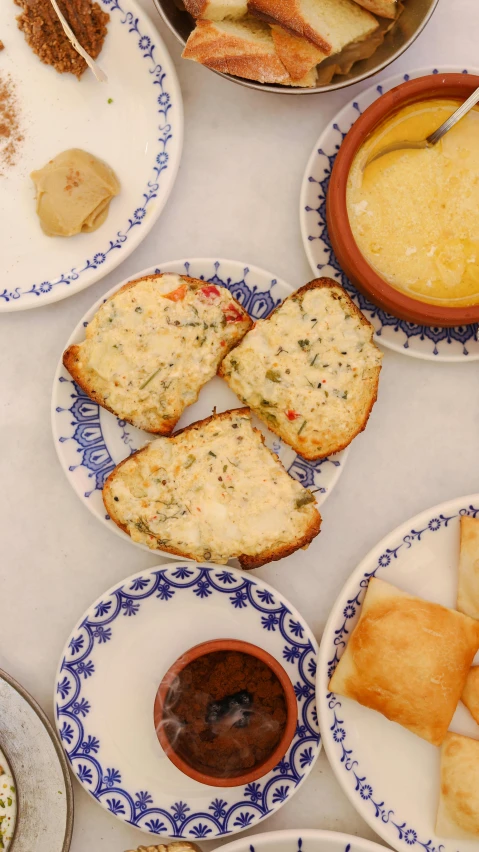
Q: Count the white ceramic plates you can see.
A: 6